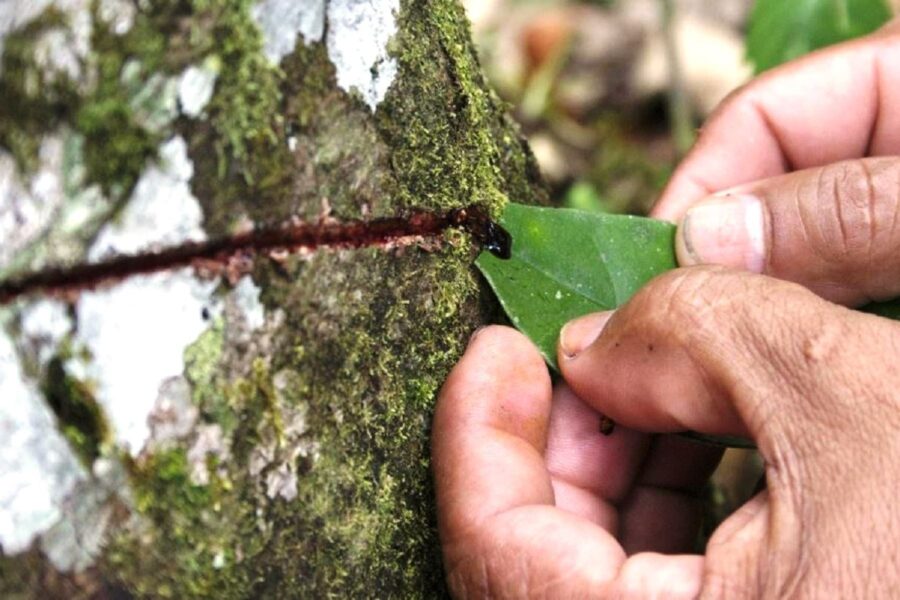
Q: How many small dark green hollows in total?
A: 1